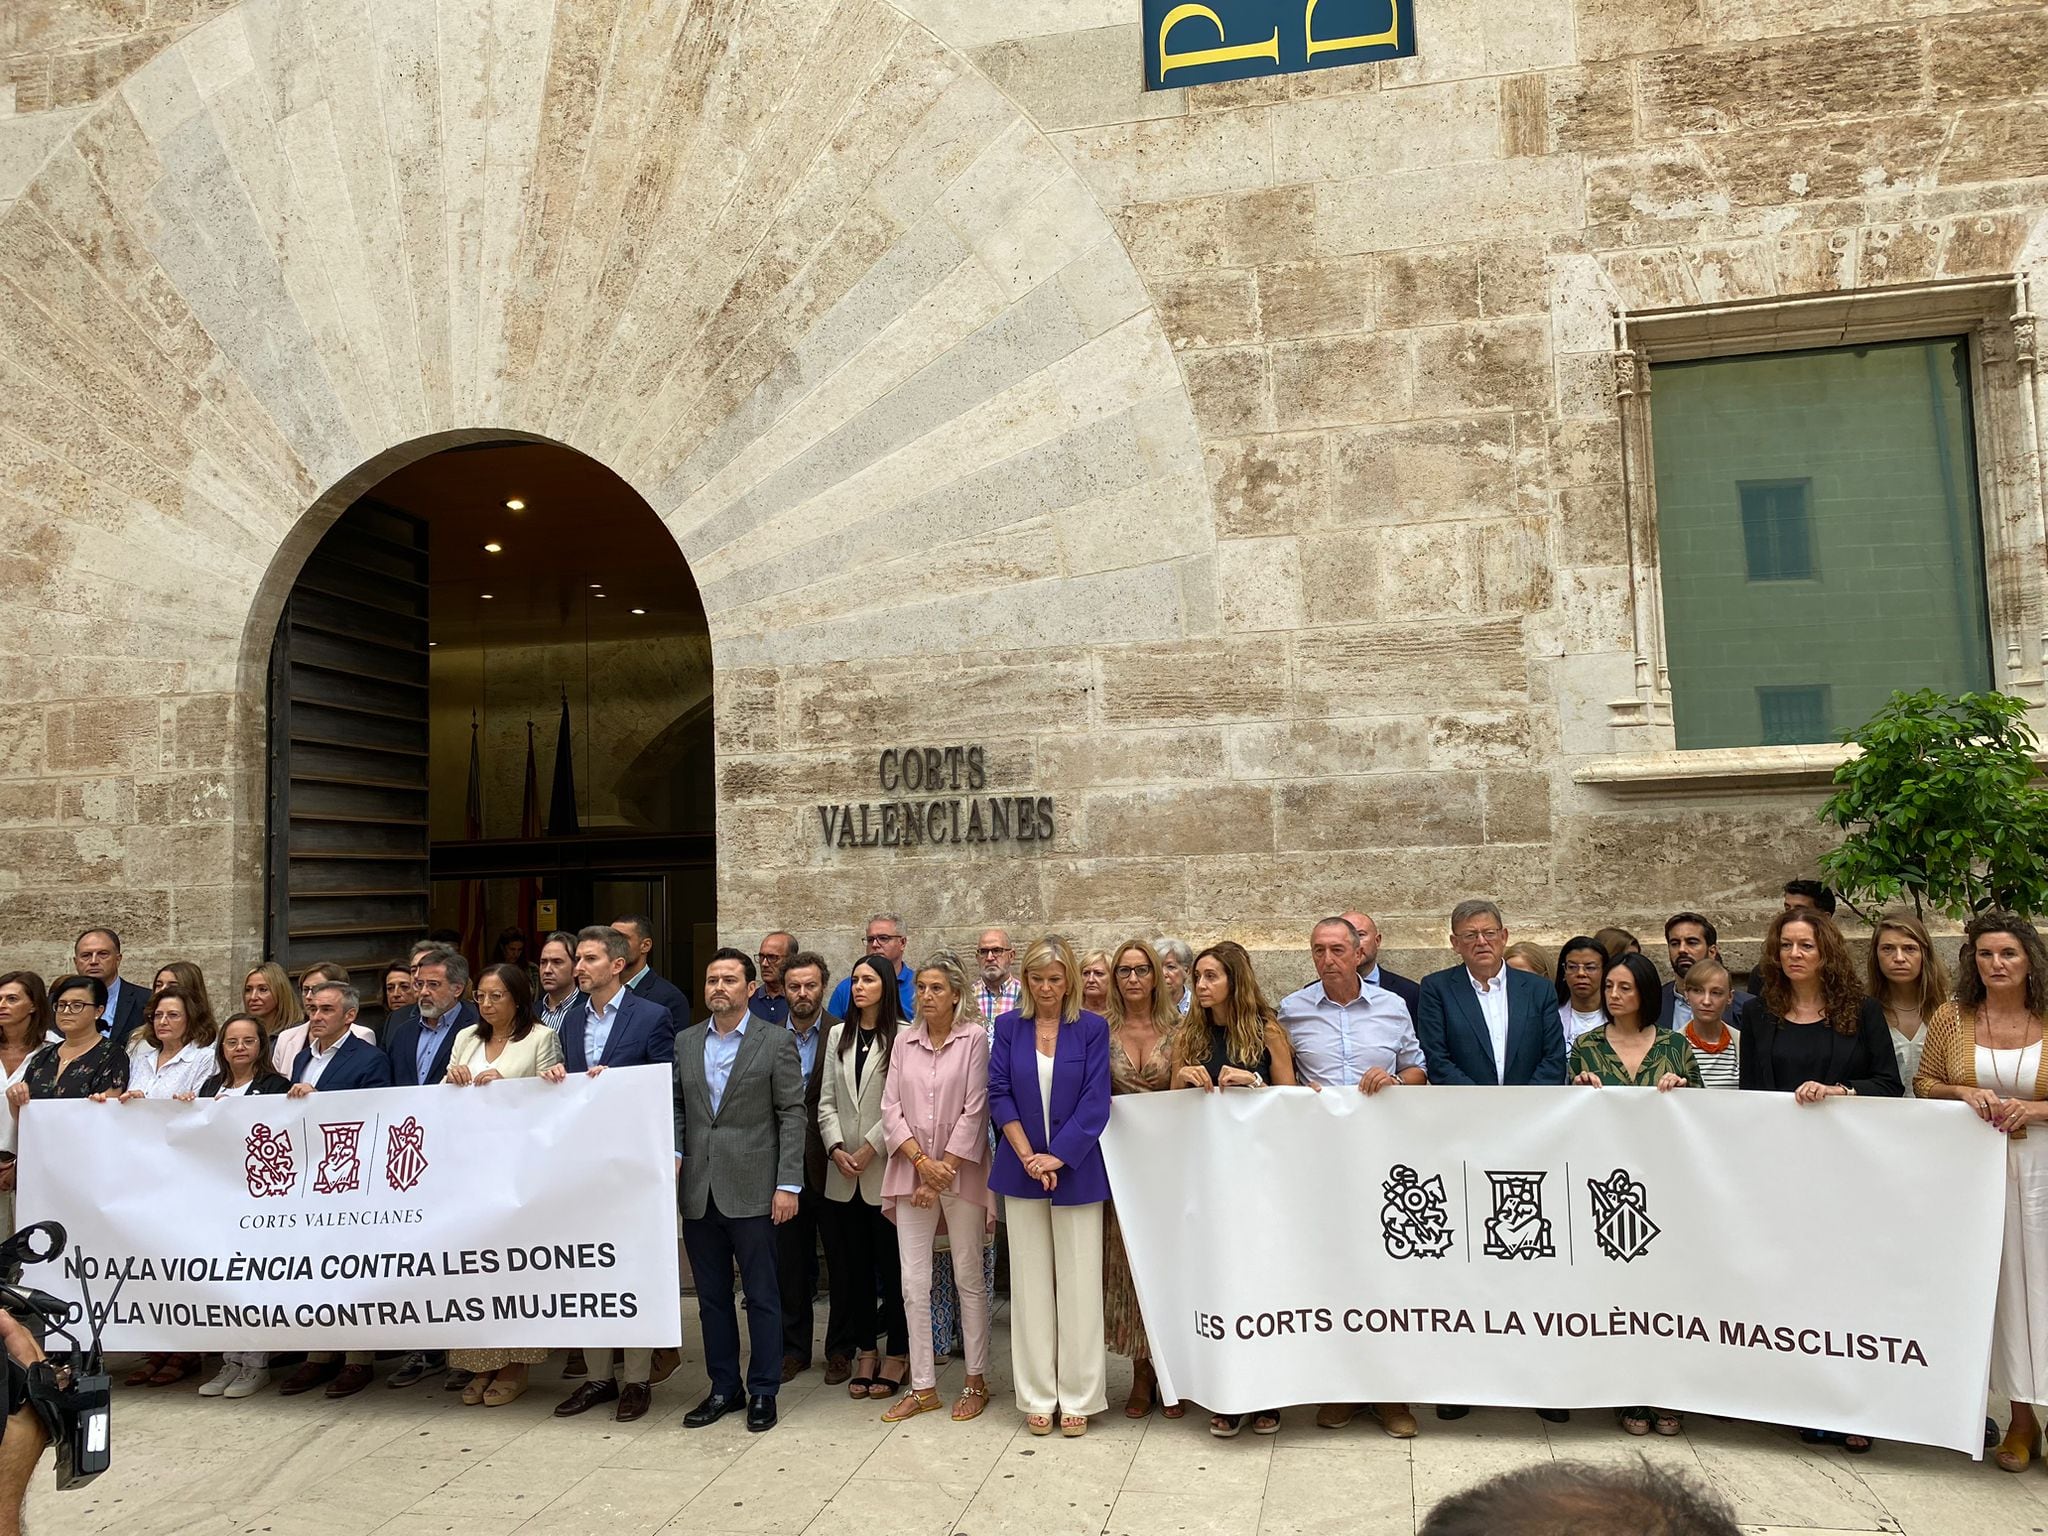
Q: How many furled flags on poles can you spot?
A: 3